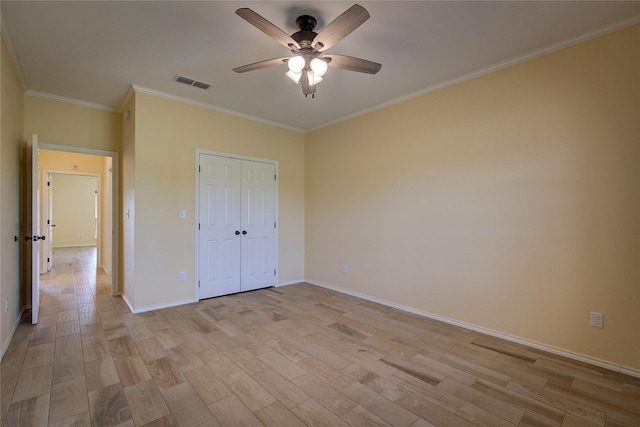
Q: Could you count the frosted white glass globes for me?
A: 4